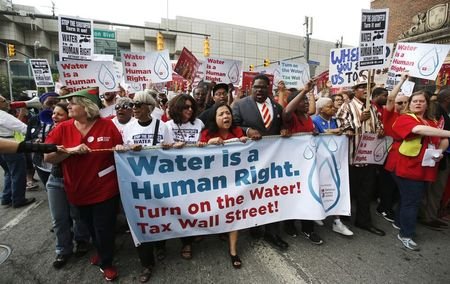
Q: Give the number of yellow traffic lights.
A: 5